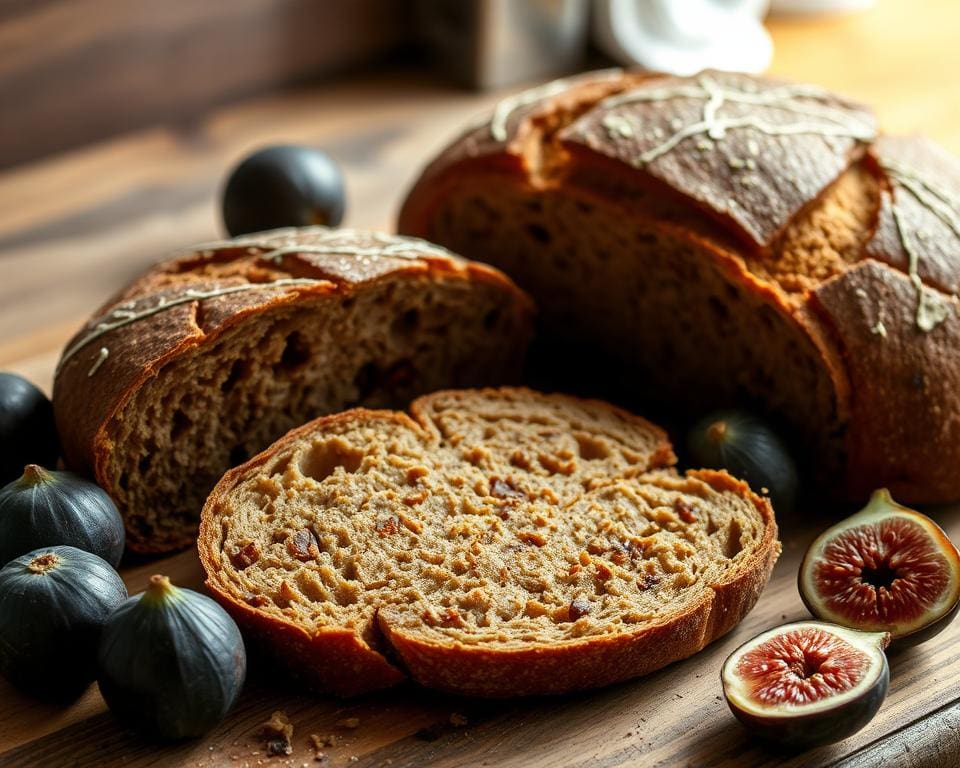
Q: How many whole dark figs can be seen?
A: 6